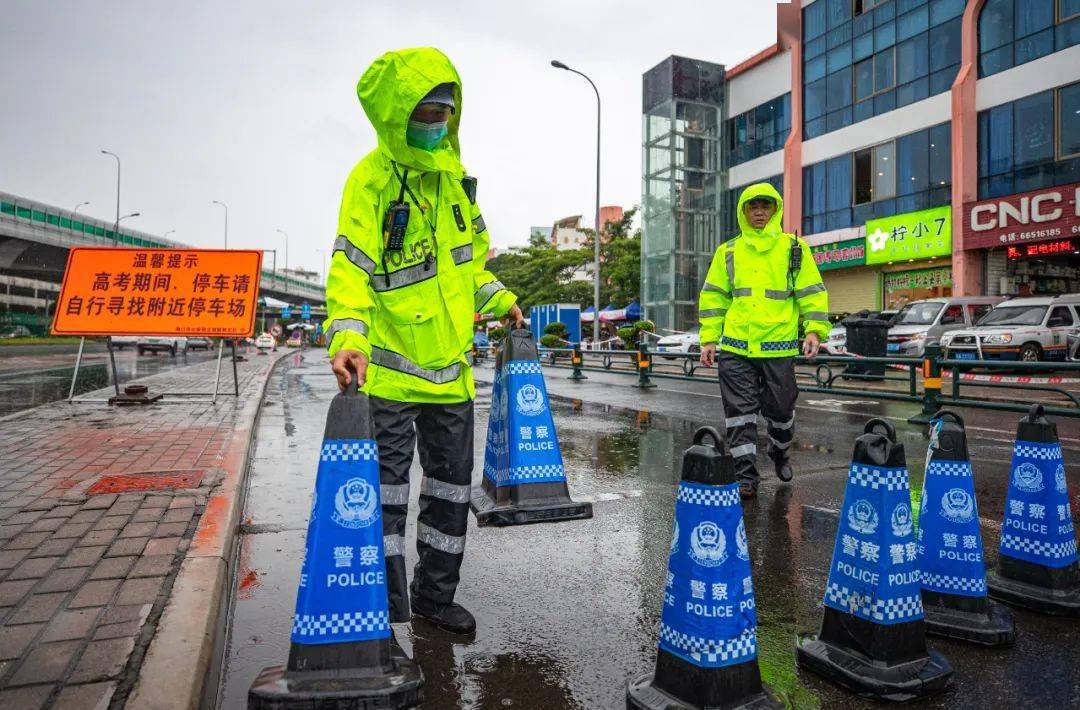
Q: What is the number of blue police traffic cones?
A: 6